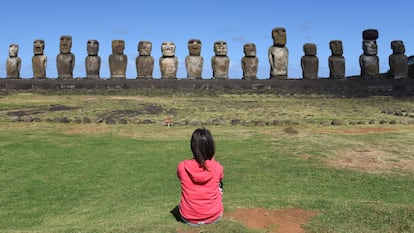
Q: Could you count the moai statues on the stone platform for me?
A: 15